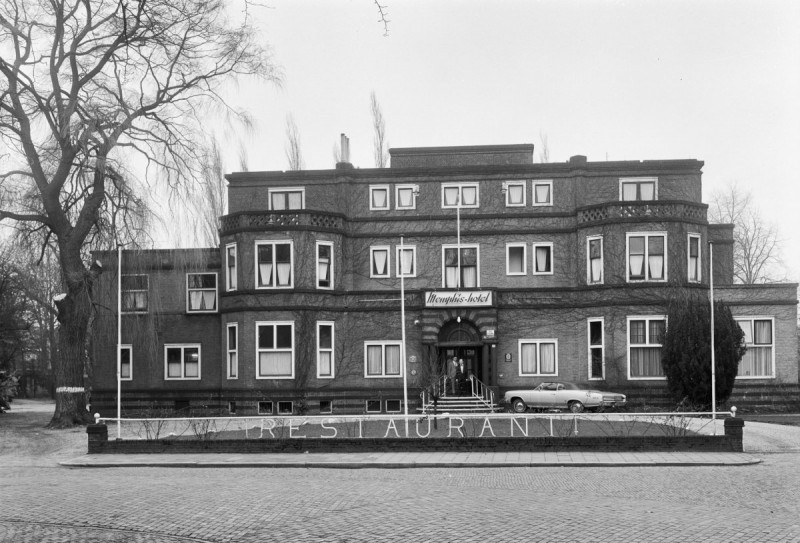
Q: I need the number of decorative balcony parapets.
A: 2